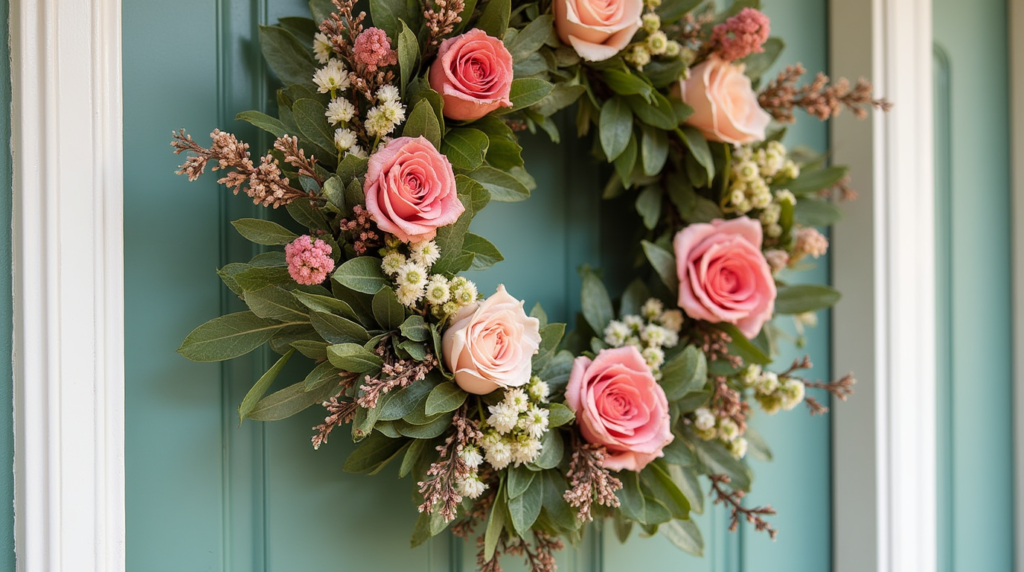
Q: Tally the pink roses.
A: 4